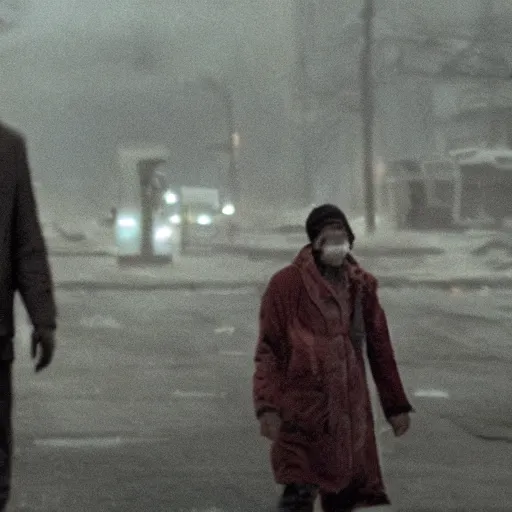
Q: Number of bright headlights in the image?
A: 6